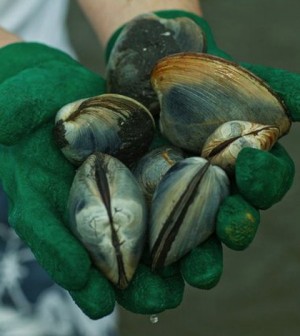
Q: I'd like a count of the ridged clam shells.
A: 7